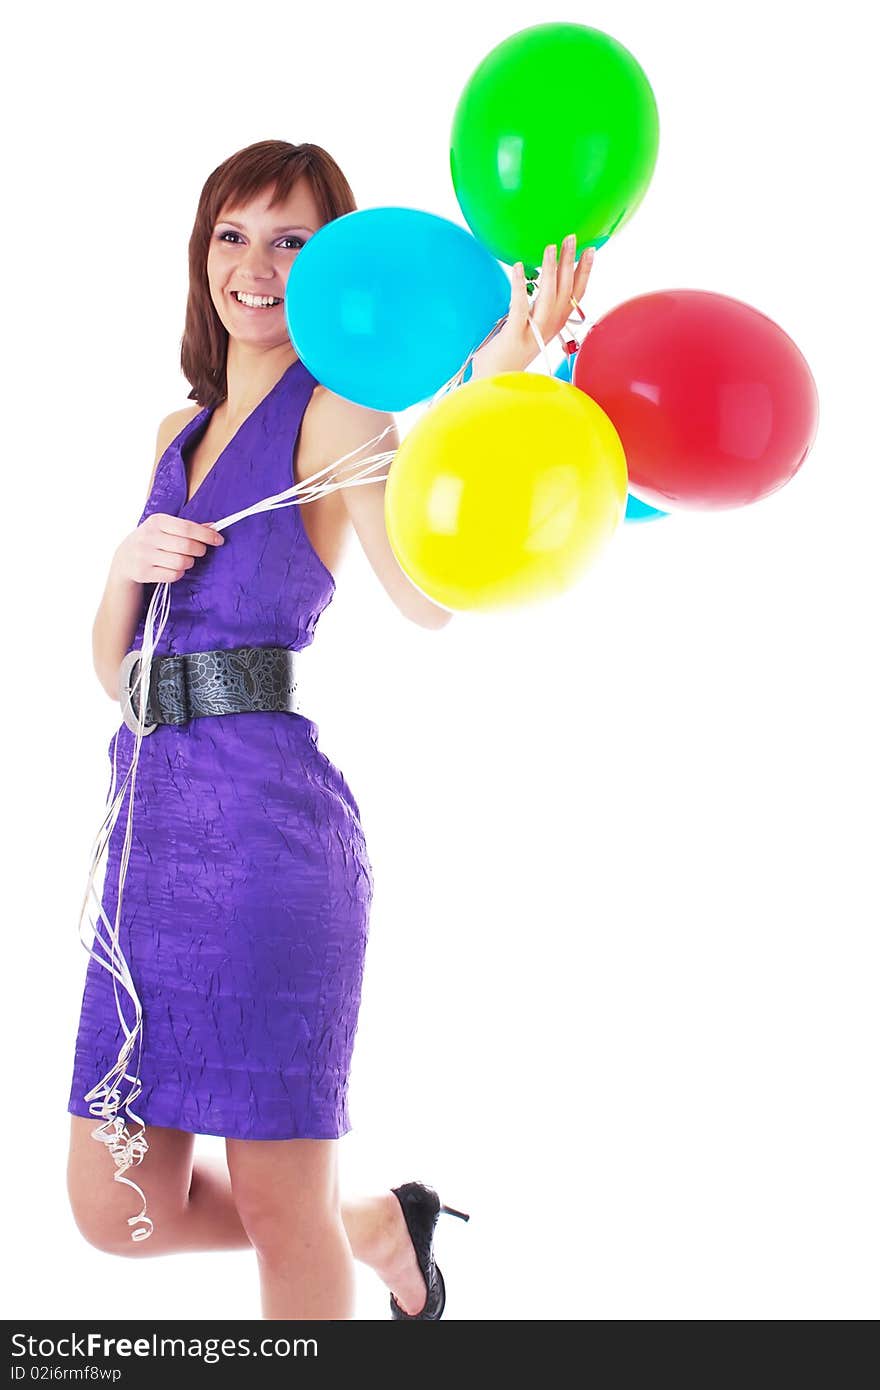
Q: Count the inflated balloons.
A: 5